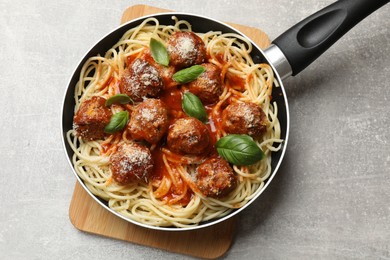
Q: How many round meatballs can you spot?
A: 9